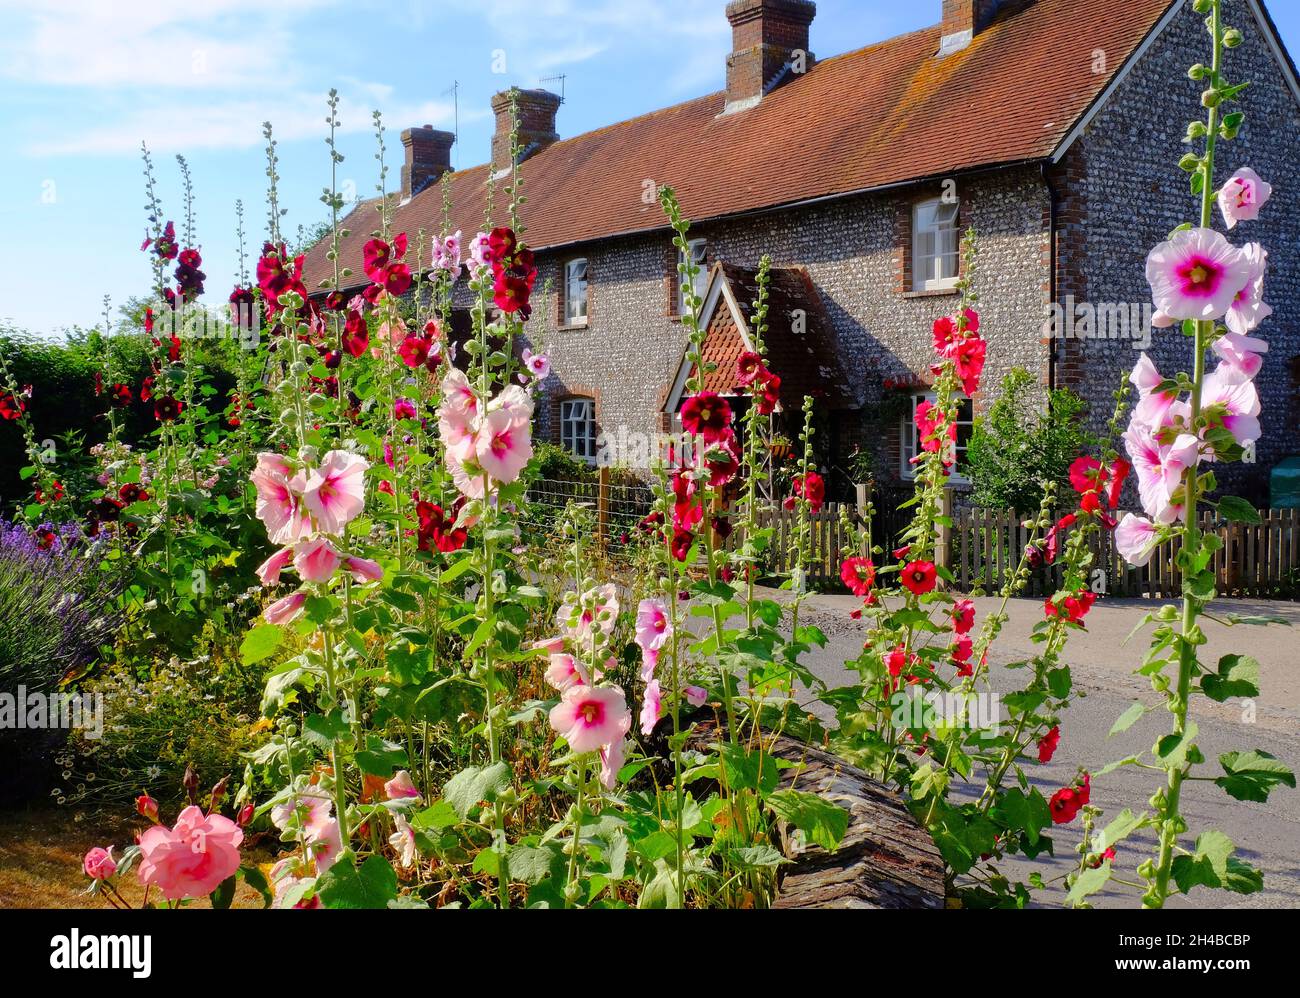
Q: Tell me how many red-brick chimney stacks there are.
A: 4